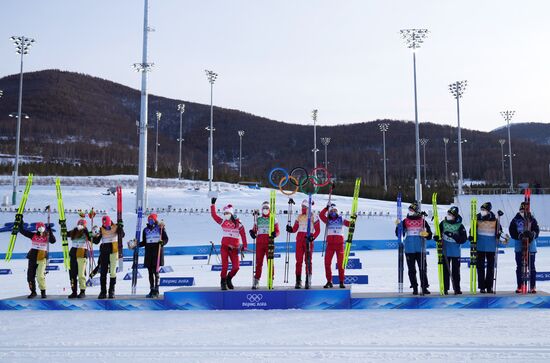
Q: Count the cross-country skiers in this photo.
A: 12